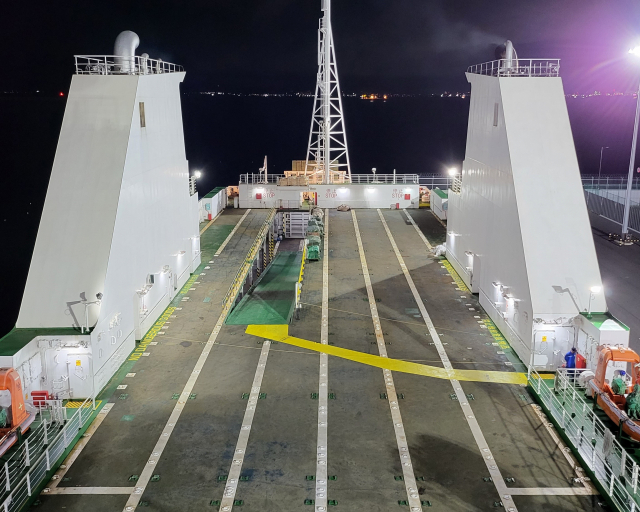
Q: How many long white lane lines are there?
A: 5